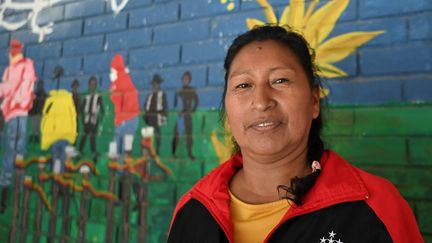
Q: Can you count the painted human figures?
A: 8